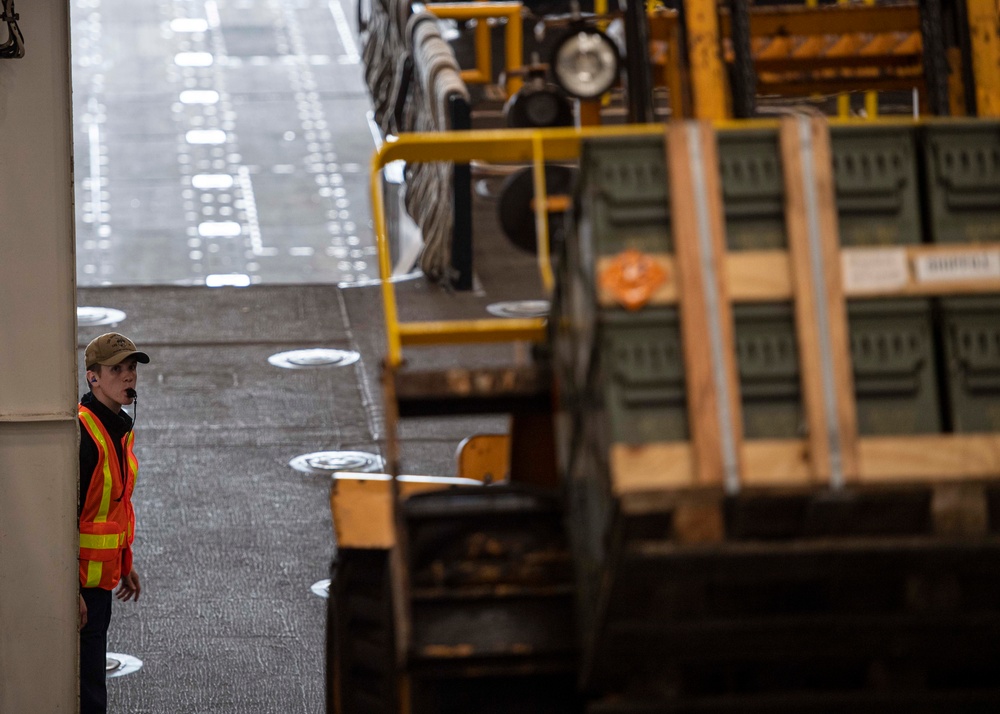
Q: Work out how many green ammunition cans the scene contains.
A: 8